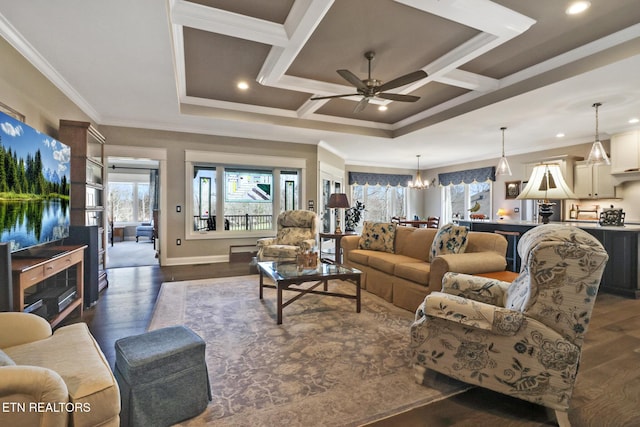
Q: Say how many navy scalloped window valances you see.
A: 2